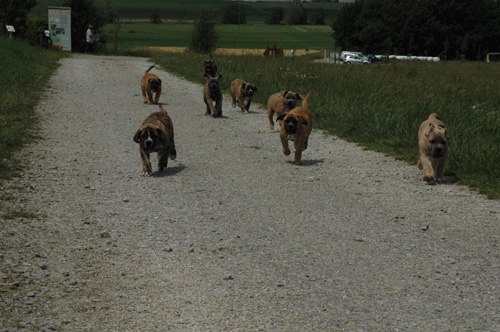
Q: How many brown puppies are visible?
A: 7